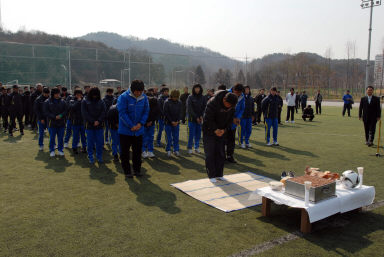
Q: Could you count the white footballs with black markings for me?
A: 1